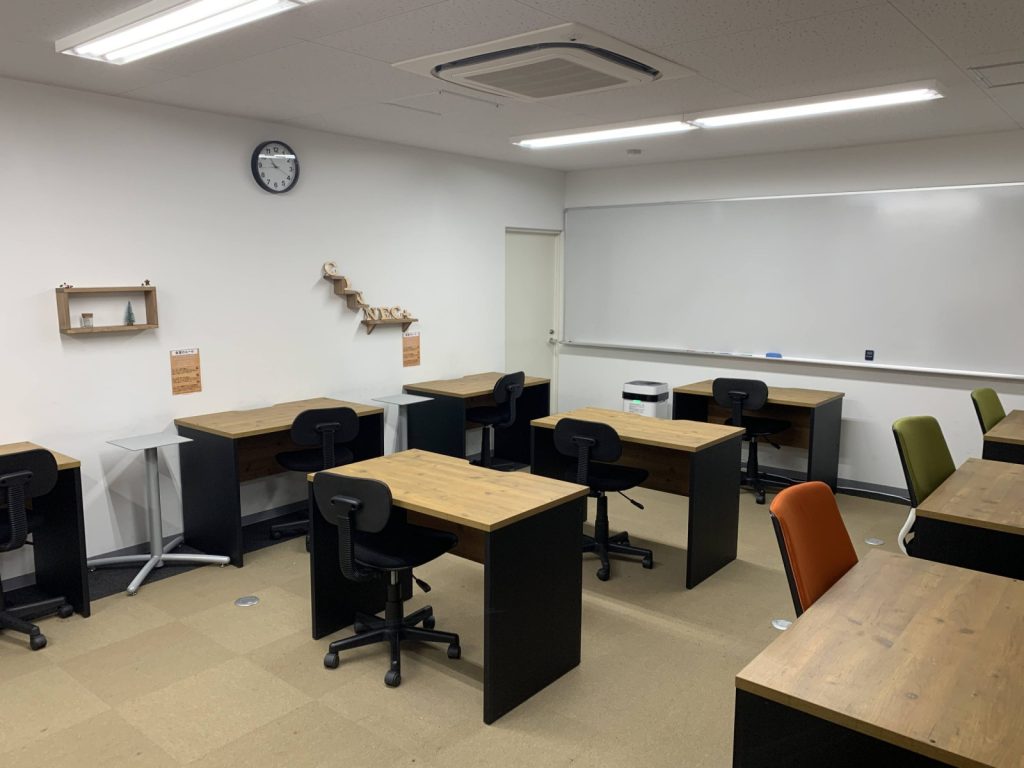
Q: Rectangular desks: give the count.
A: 9